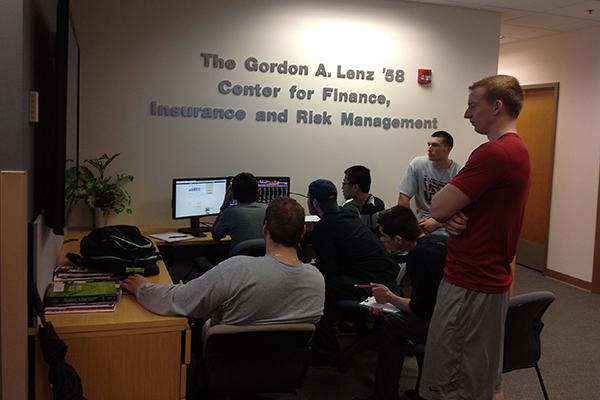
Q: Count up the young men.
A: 7